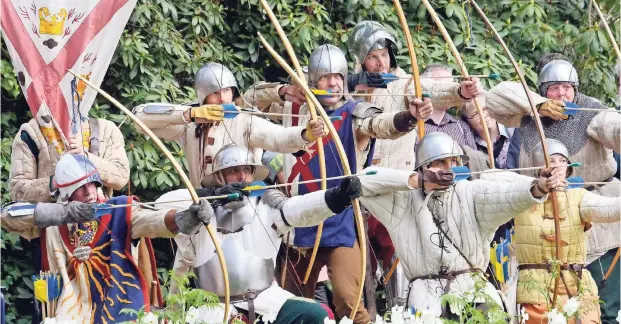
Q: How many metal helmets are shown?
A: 8